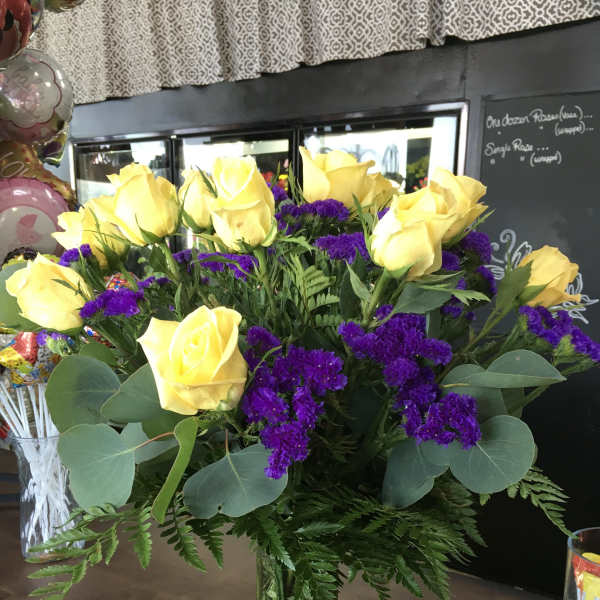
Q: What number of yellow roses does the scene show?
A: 12